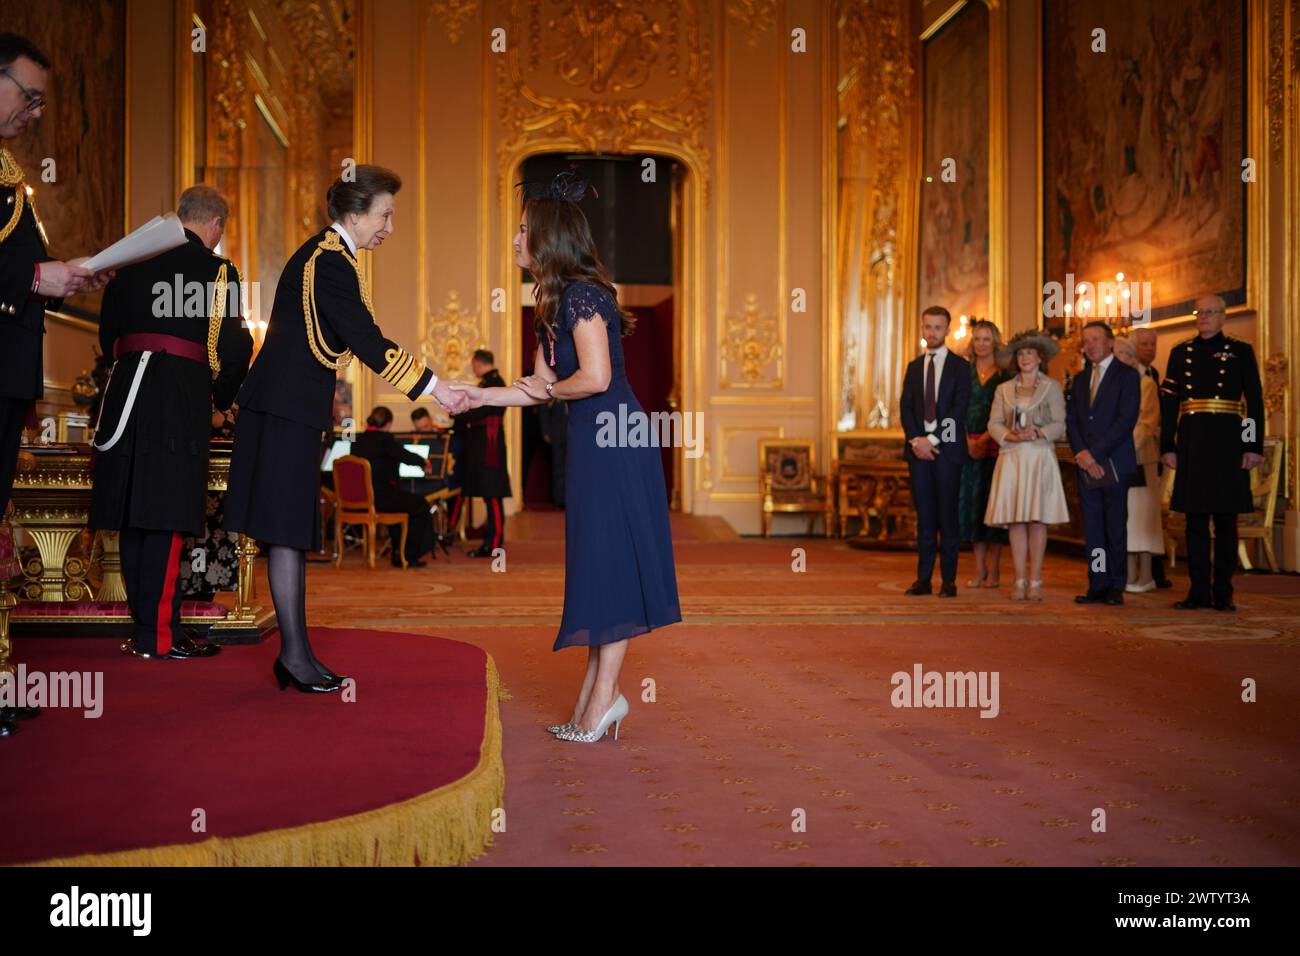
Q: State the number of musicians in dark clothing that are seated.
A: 2